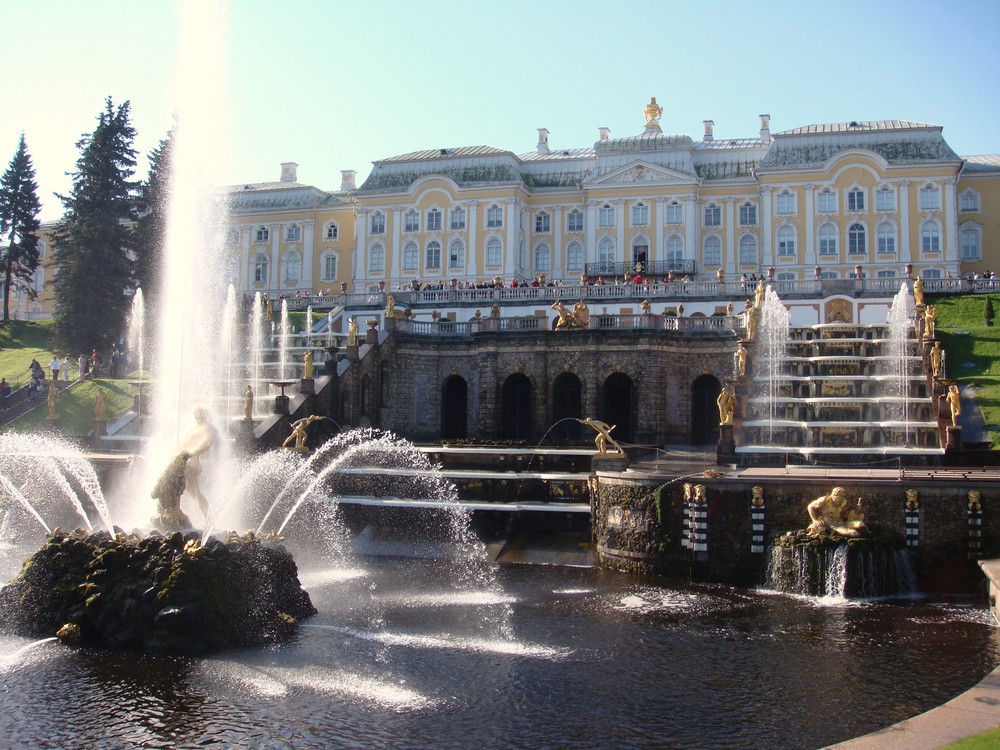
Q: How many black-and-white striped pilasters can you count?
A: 5